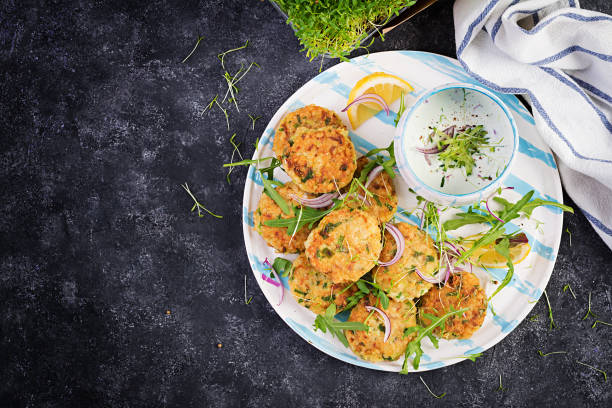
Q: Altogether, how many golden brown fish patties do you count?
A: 9